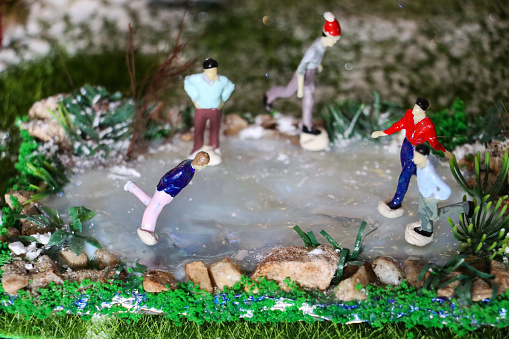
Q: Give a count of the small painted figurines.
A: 5